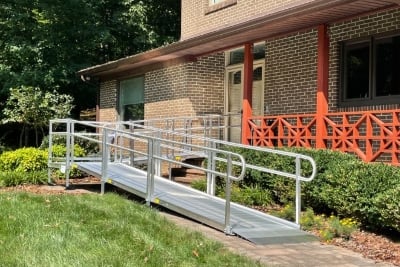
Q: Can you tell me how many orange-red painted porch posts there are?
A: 2